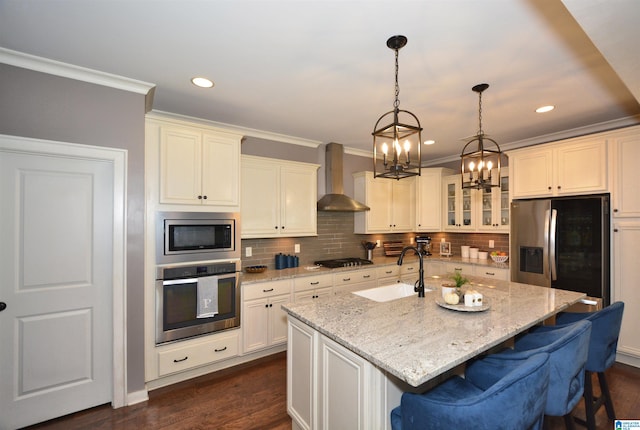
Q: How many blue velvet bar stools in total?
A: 3